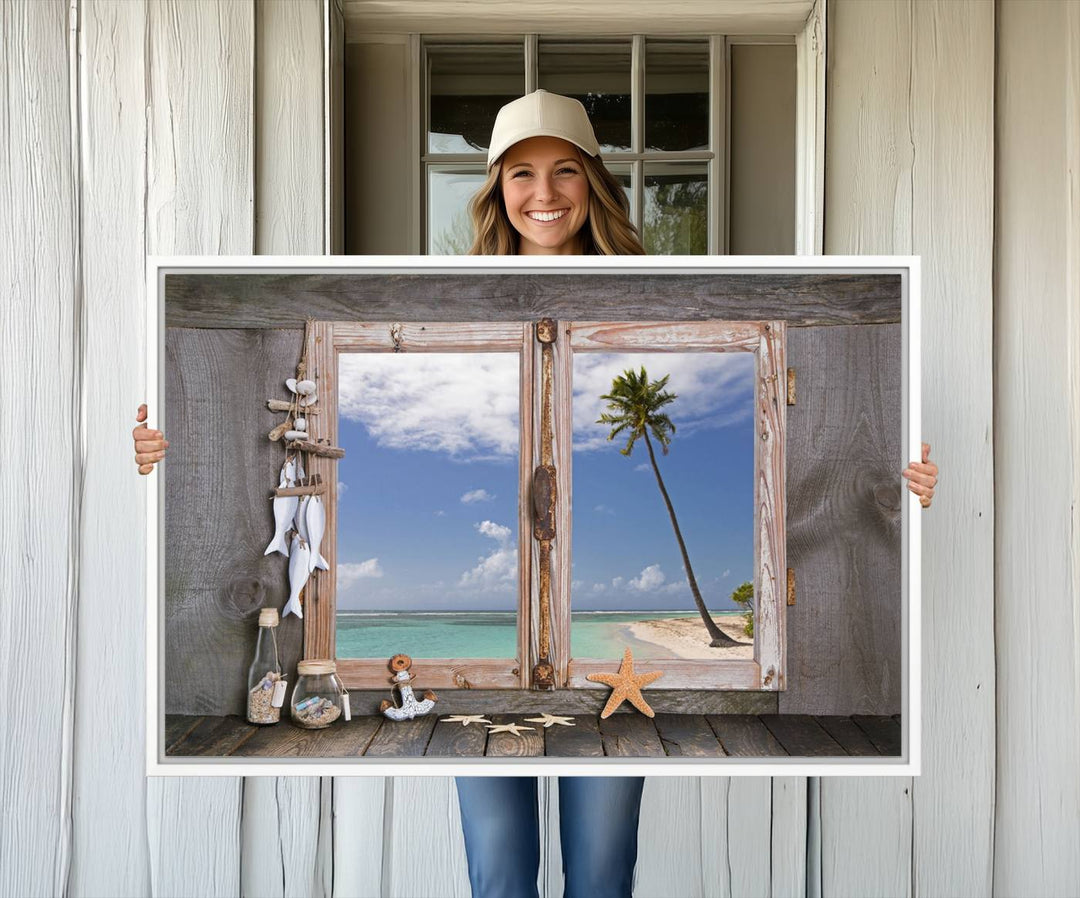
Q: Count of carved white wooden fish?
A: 5